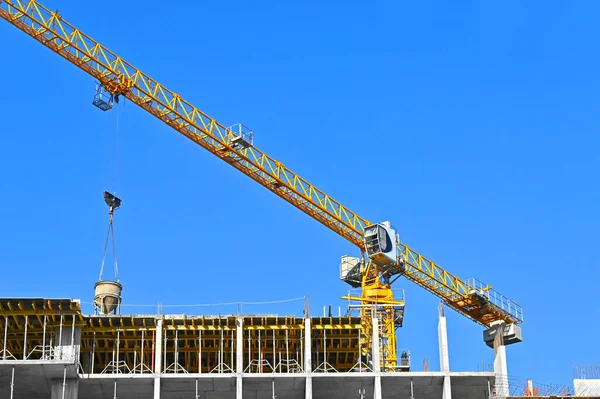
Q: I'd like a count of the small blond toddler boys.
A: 0